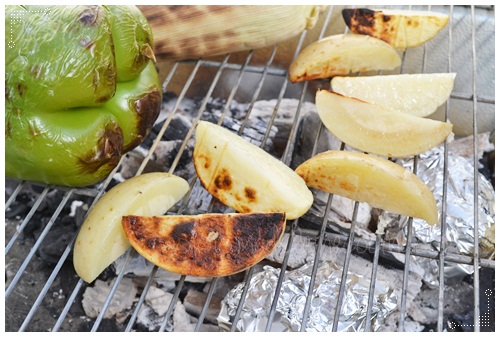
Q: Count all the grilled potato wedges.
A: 8